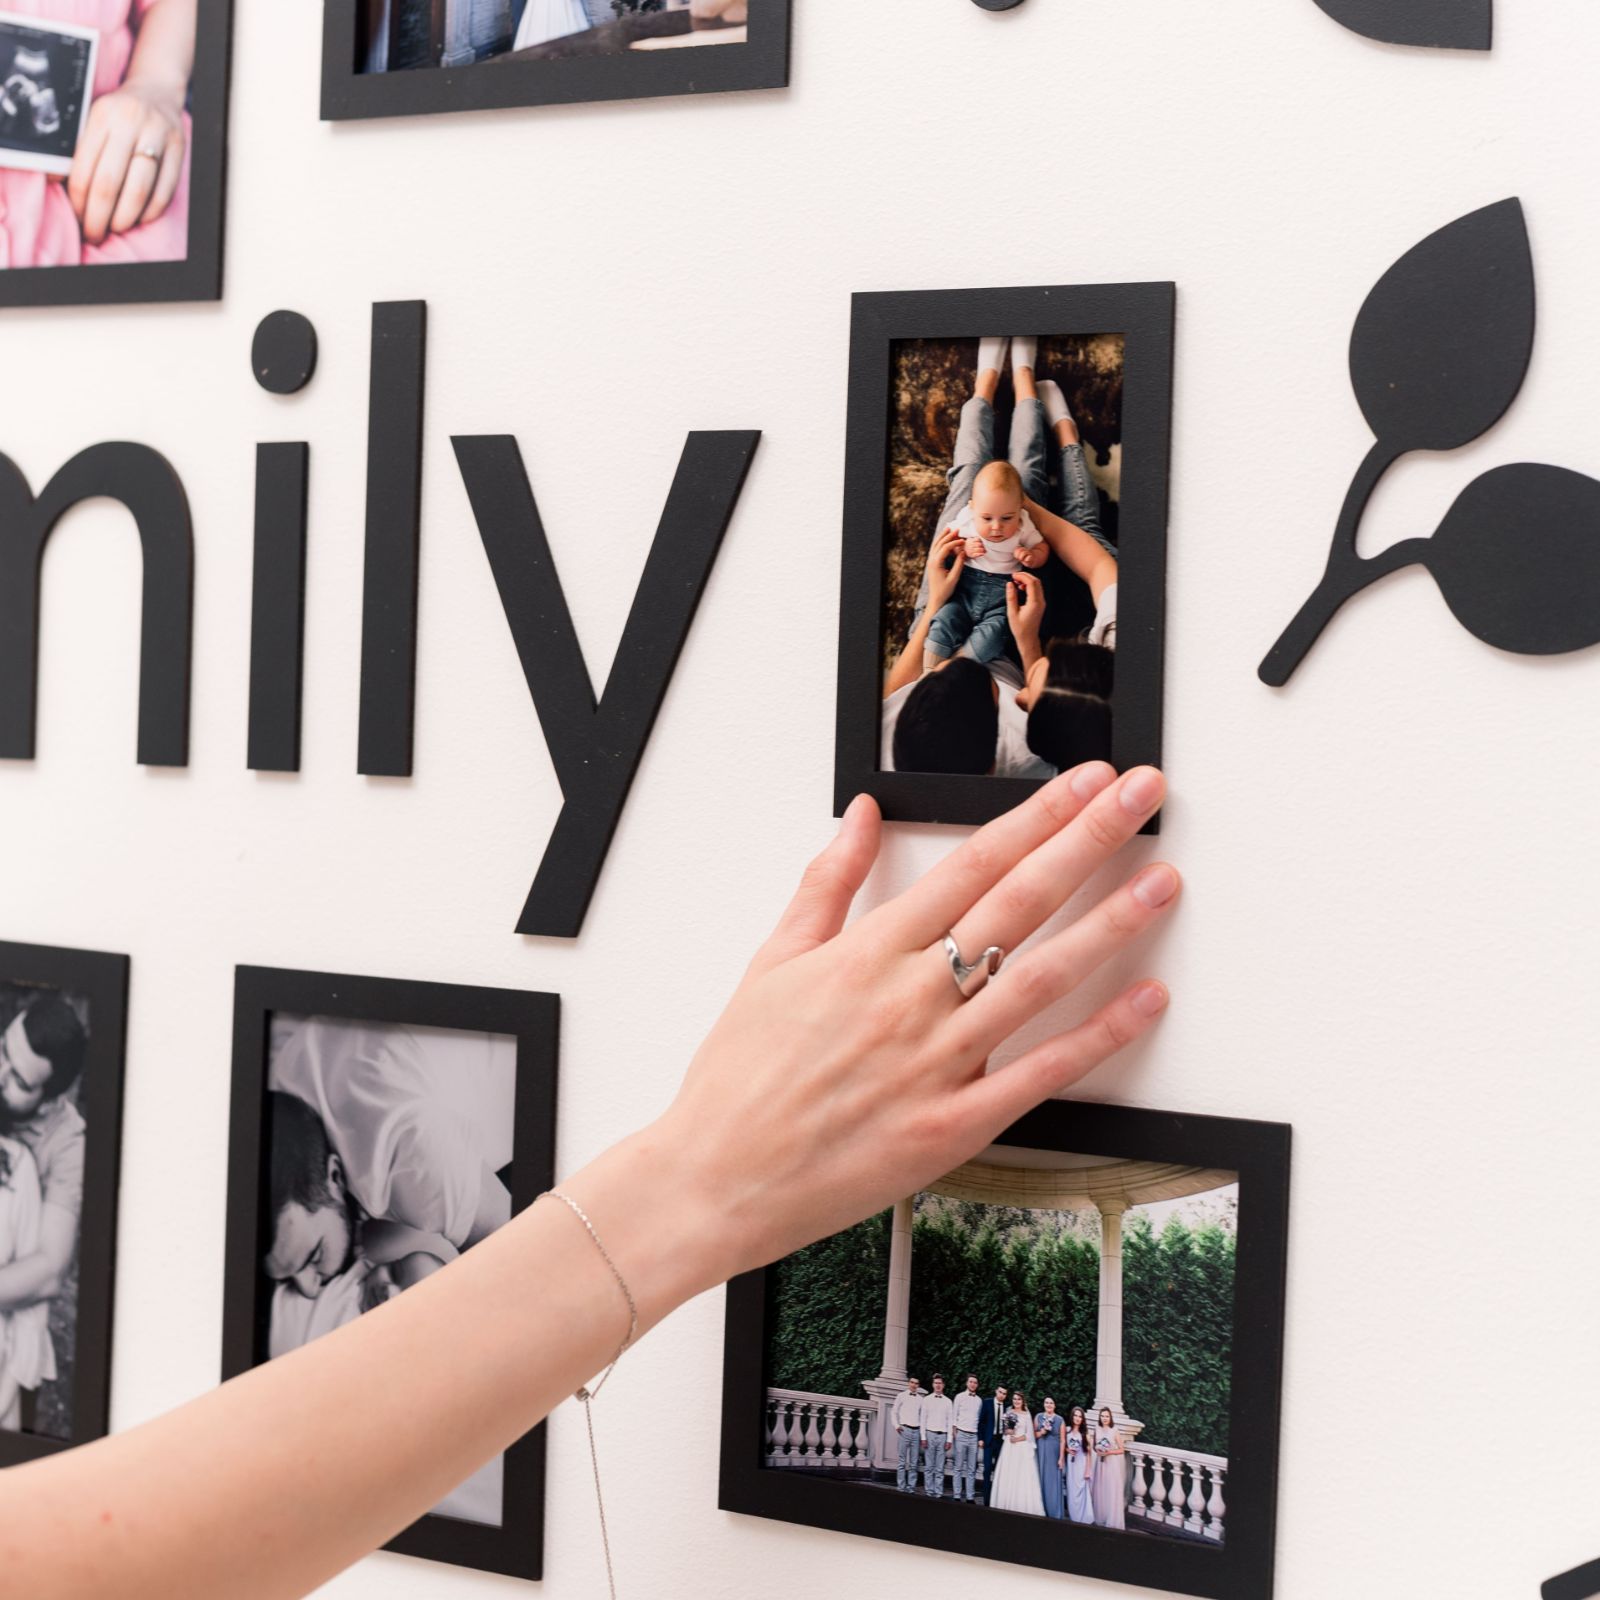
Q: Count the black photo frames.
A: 6